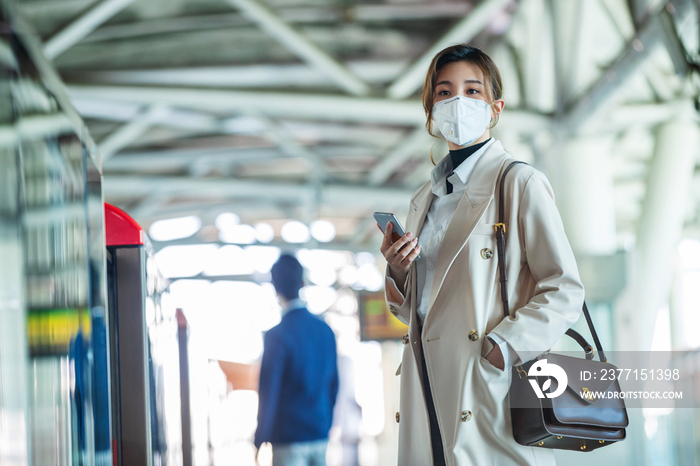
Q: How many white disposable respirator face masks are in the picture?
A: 1